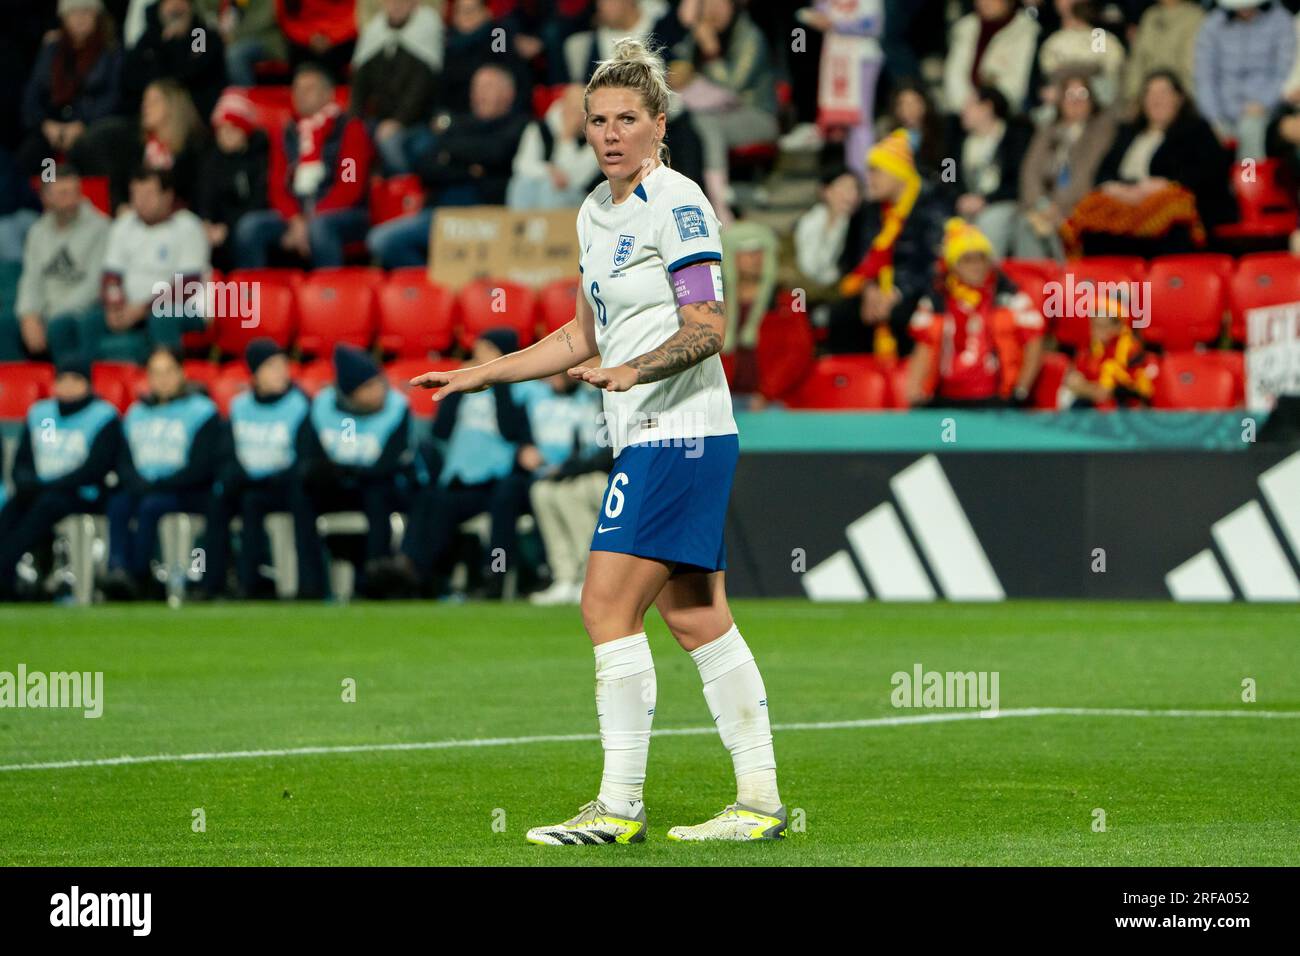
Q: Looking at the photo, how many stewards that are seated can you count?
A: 6